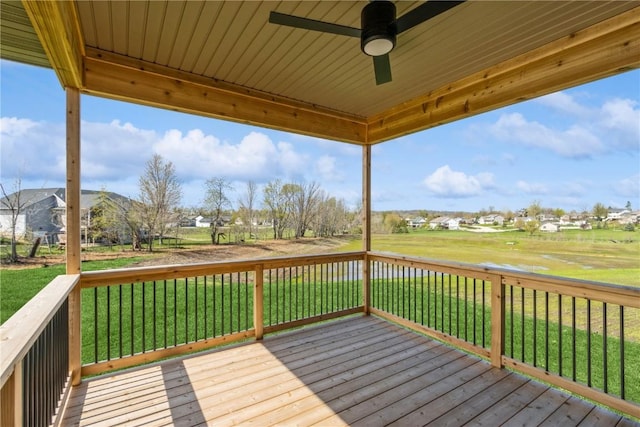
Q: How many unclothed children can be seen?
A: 0